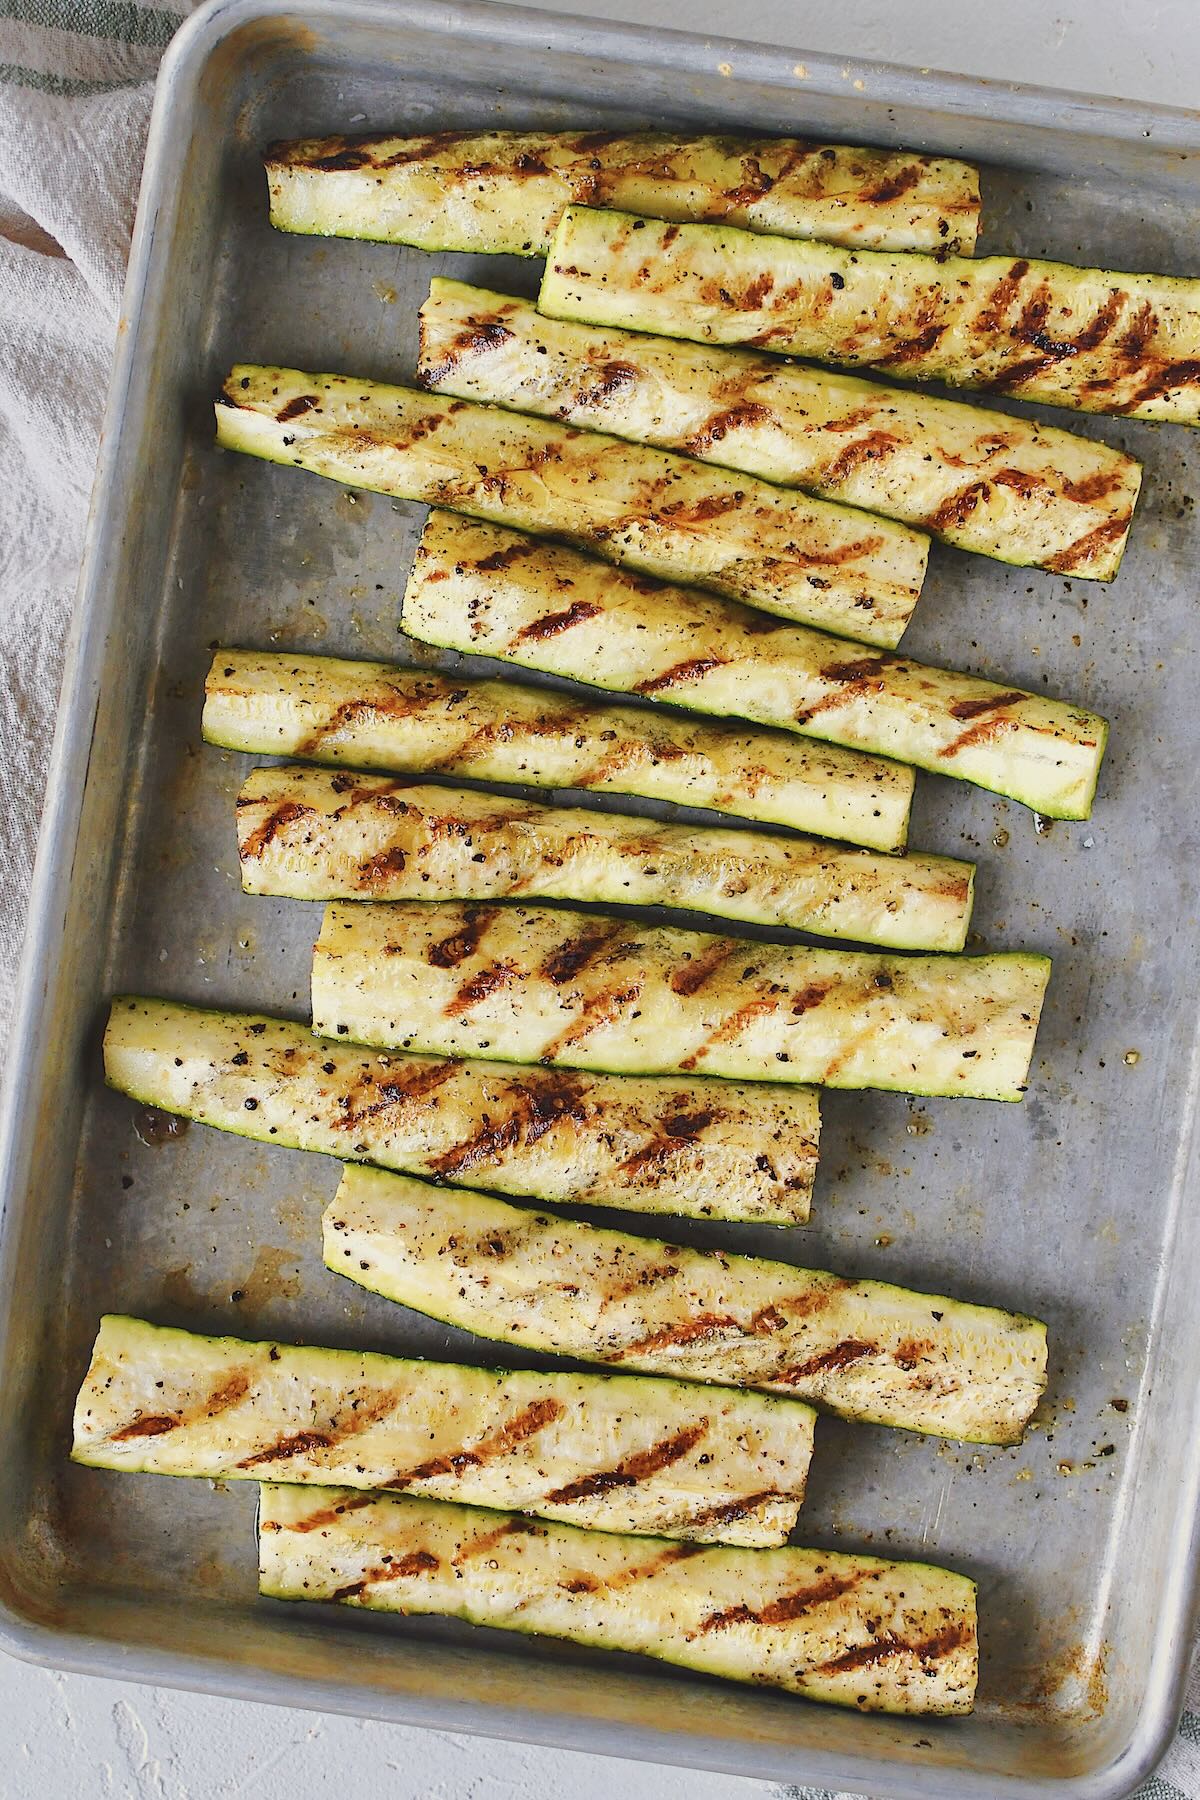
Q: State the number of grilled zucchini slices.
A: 12